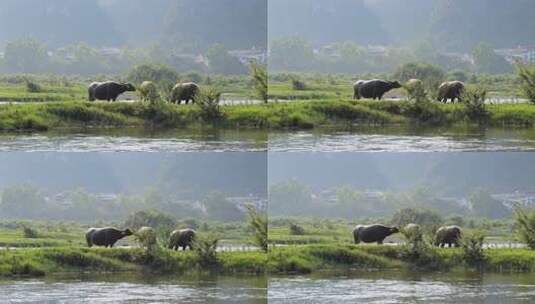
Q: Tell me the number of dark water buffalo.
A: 8